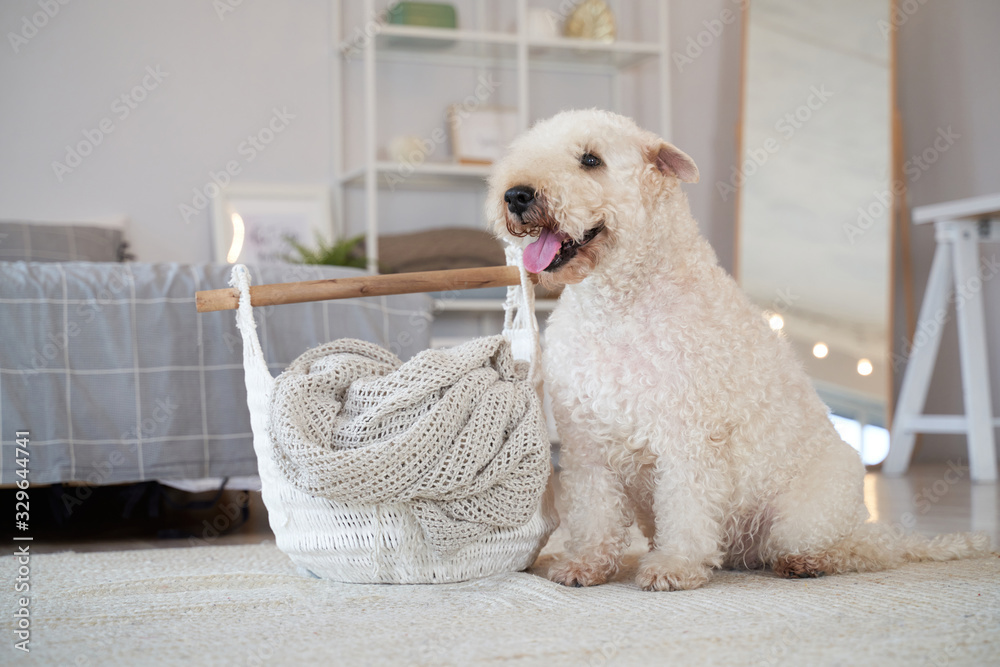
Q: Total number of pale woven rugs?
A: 1